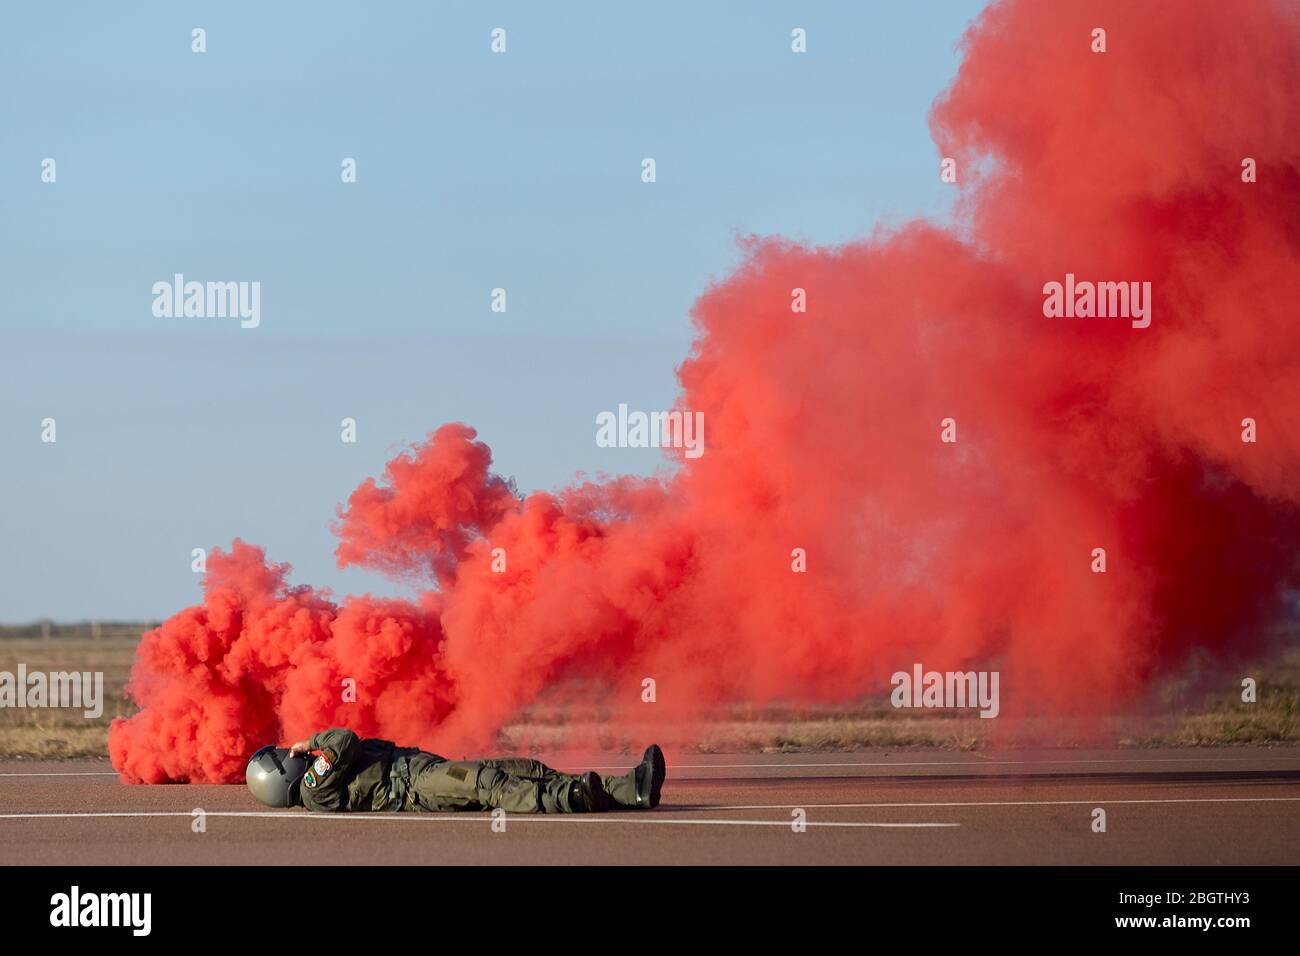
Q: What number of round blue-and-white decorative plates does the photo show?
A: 0